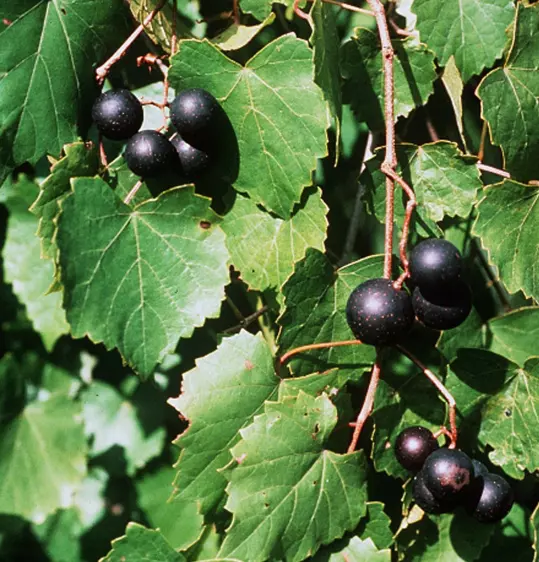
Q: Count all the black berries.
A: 12